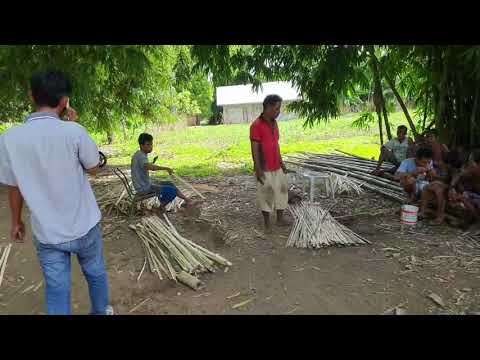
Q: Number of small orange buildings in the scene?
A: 0